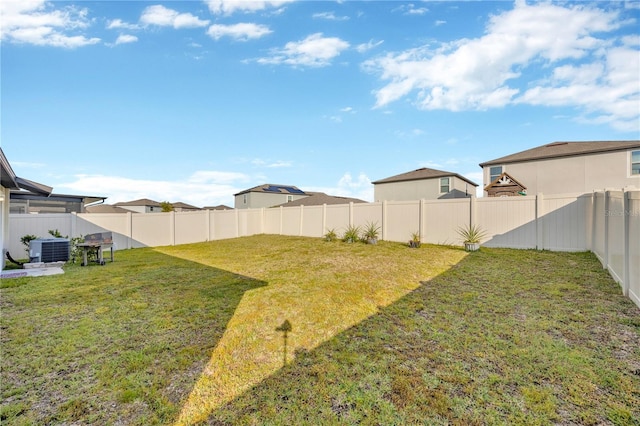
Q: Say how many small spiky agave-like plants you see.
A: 5